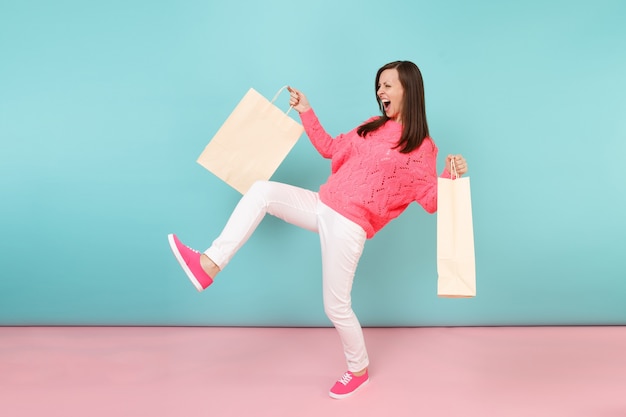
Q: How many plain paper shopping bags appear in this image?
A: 2